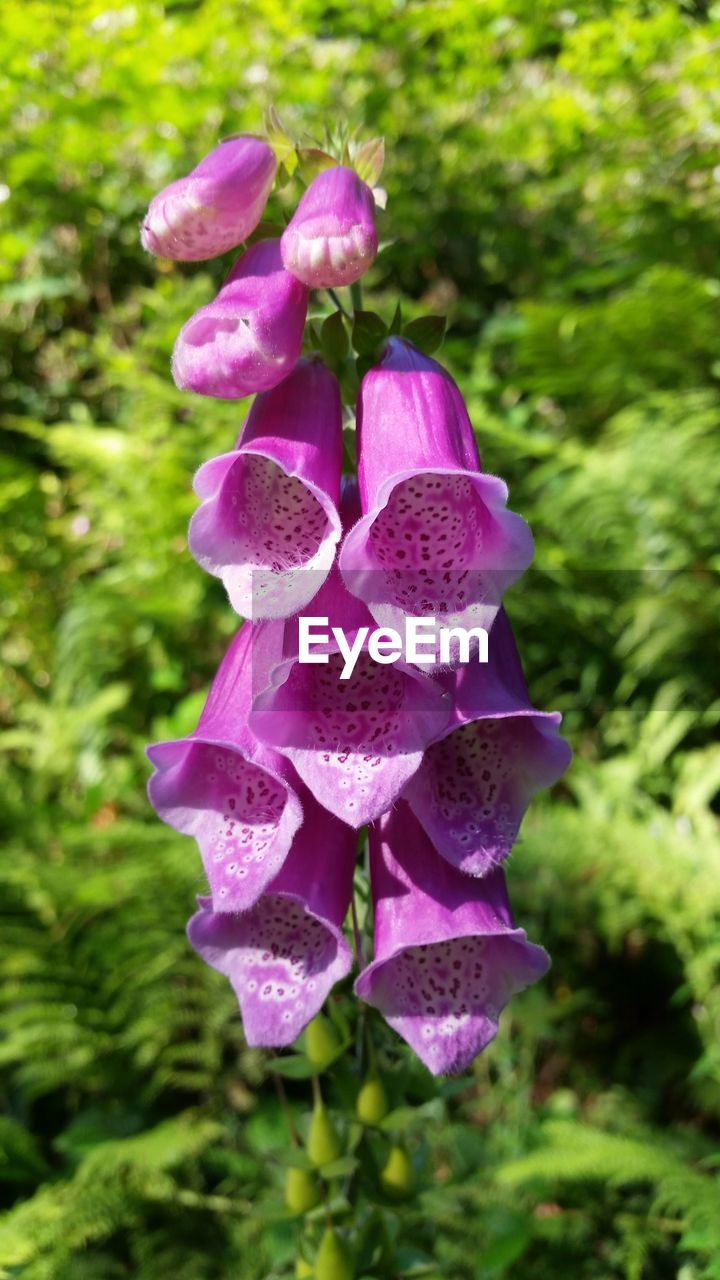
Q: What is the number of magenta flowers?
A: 10